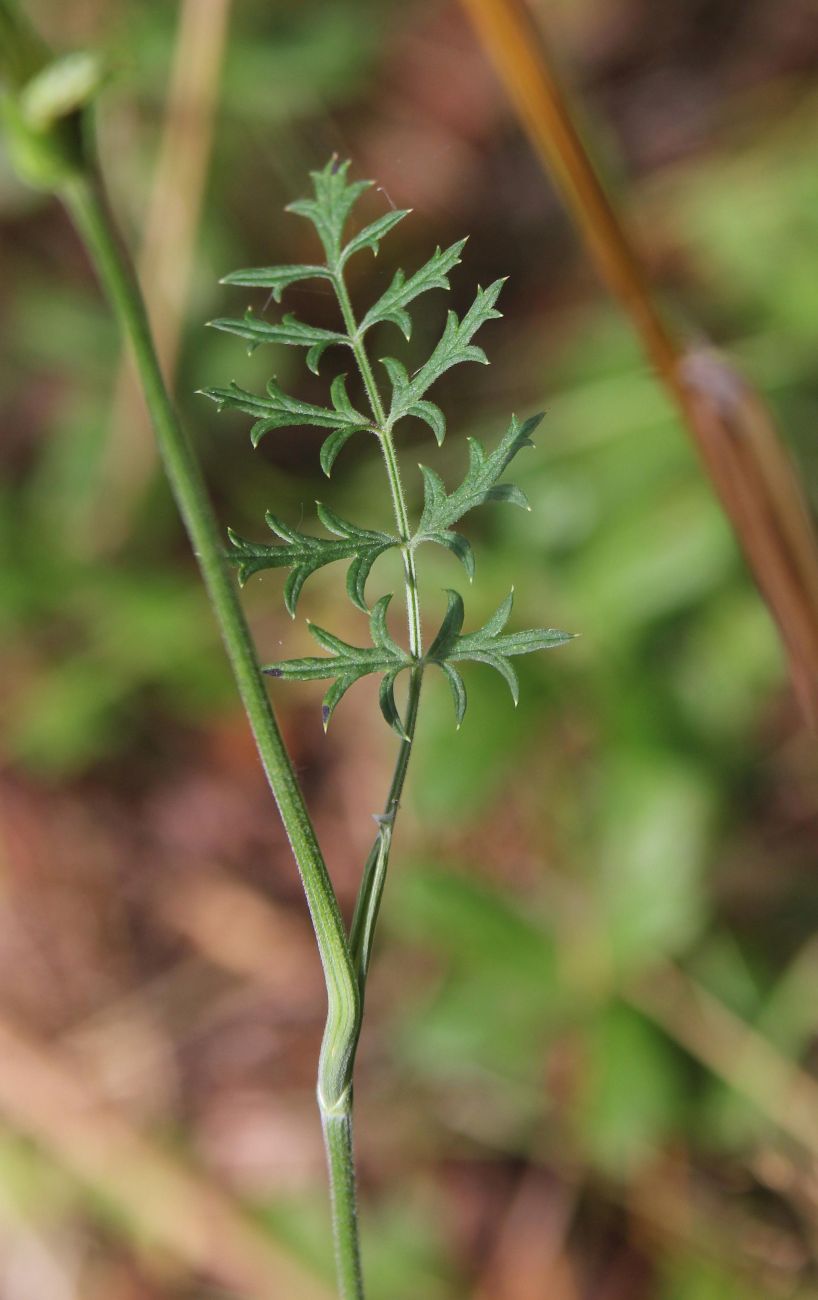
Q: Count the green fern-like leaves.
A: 11